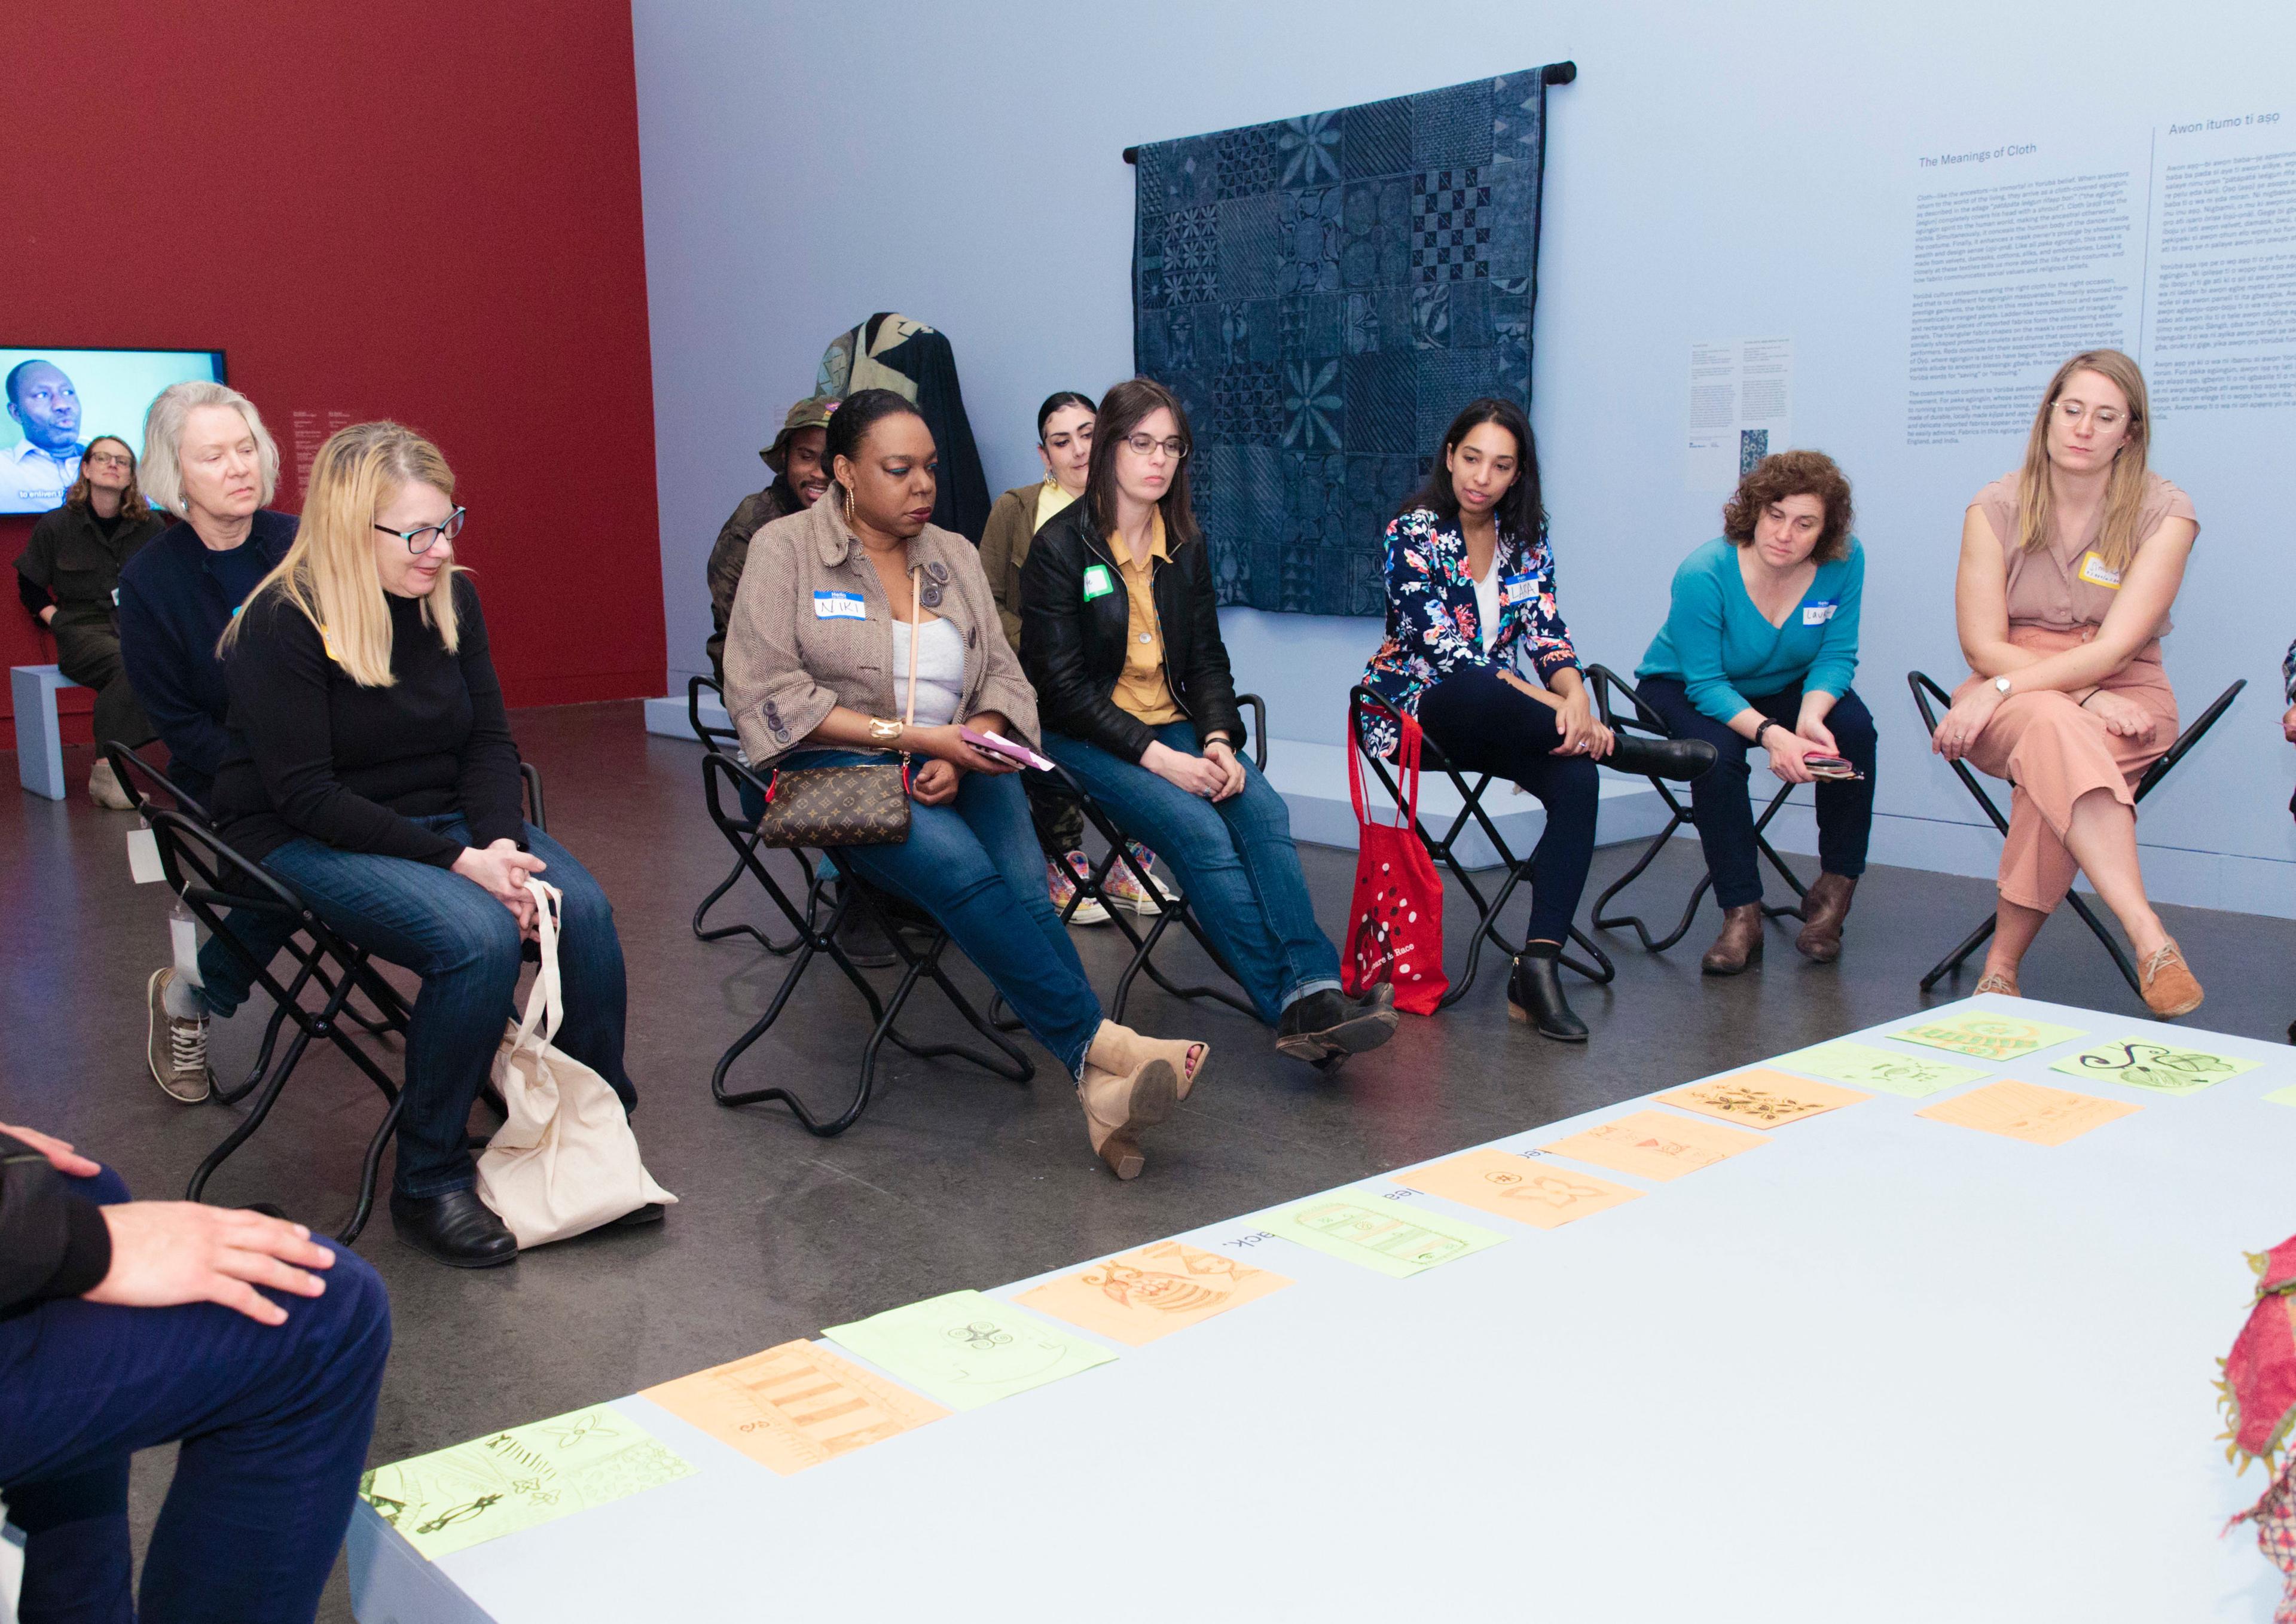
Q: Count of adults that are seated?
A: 11